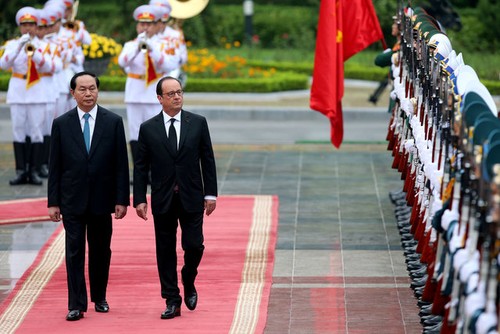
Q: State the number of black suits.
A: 2